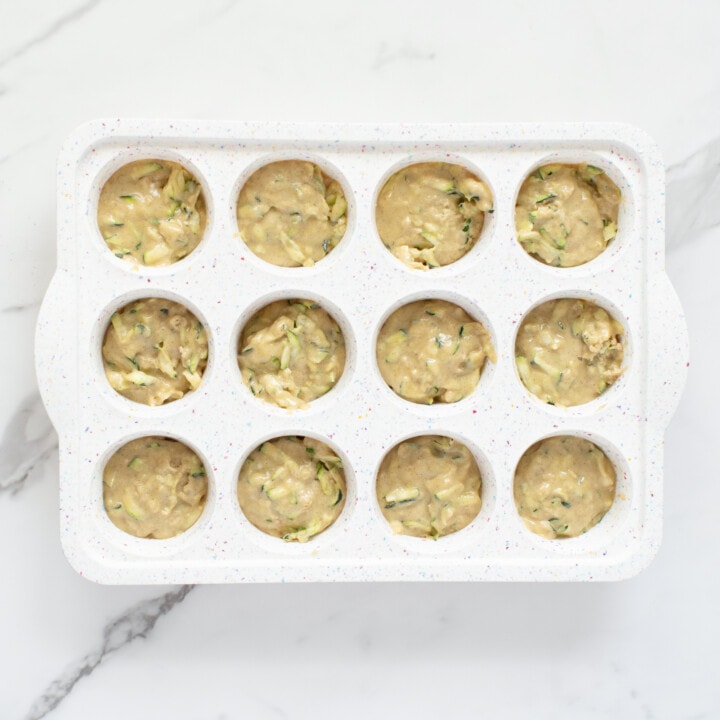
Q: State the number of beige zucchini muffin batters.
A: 12